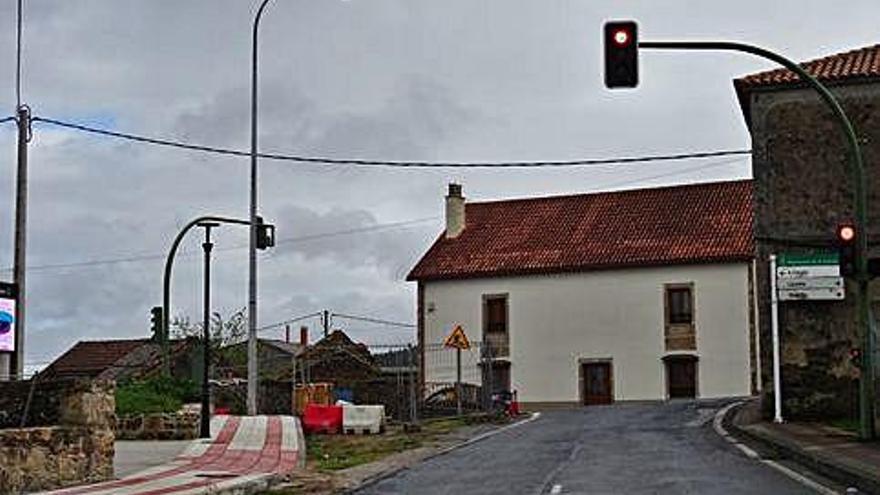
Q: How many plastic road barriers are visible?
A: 2